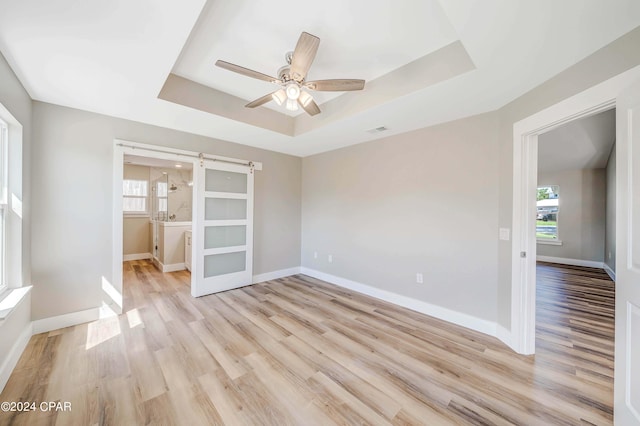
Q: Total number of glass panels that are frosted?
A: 4